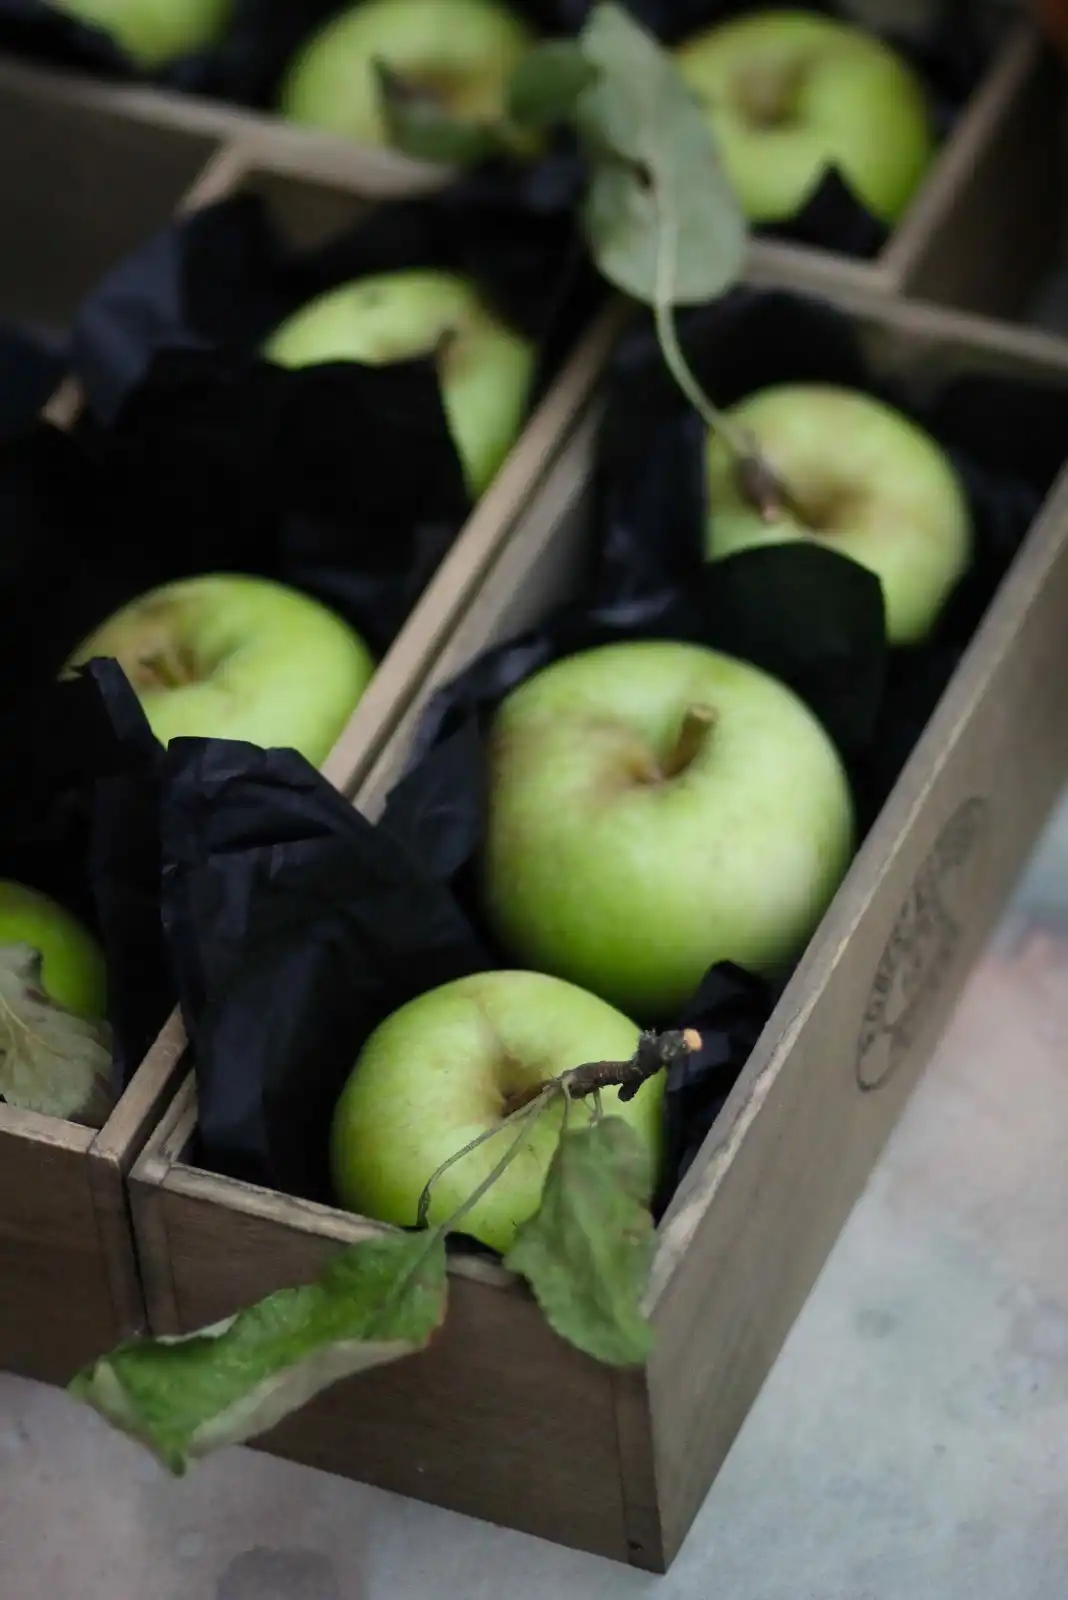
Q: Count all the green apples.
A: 9